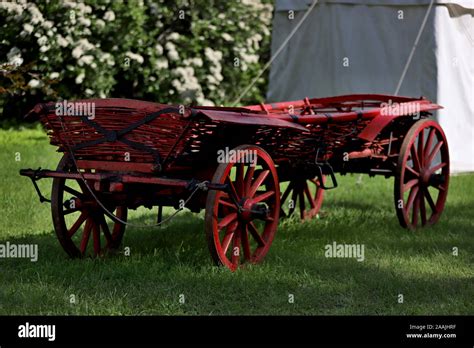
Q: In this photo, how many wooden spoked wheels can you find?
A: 4